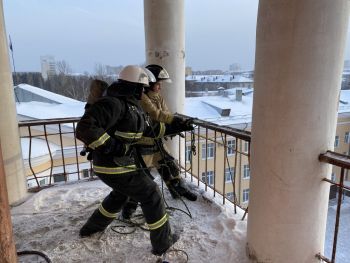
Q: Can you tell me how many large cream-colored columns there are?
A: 3